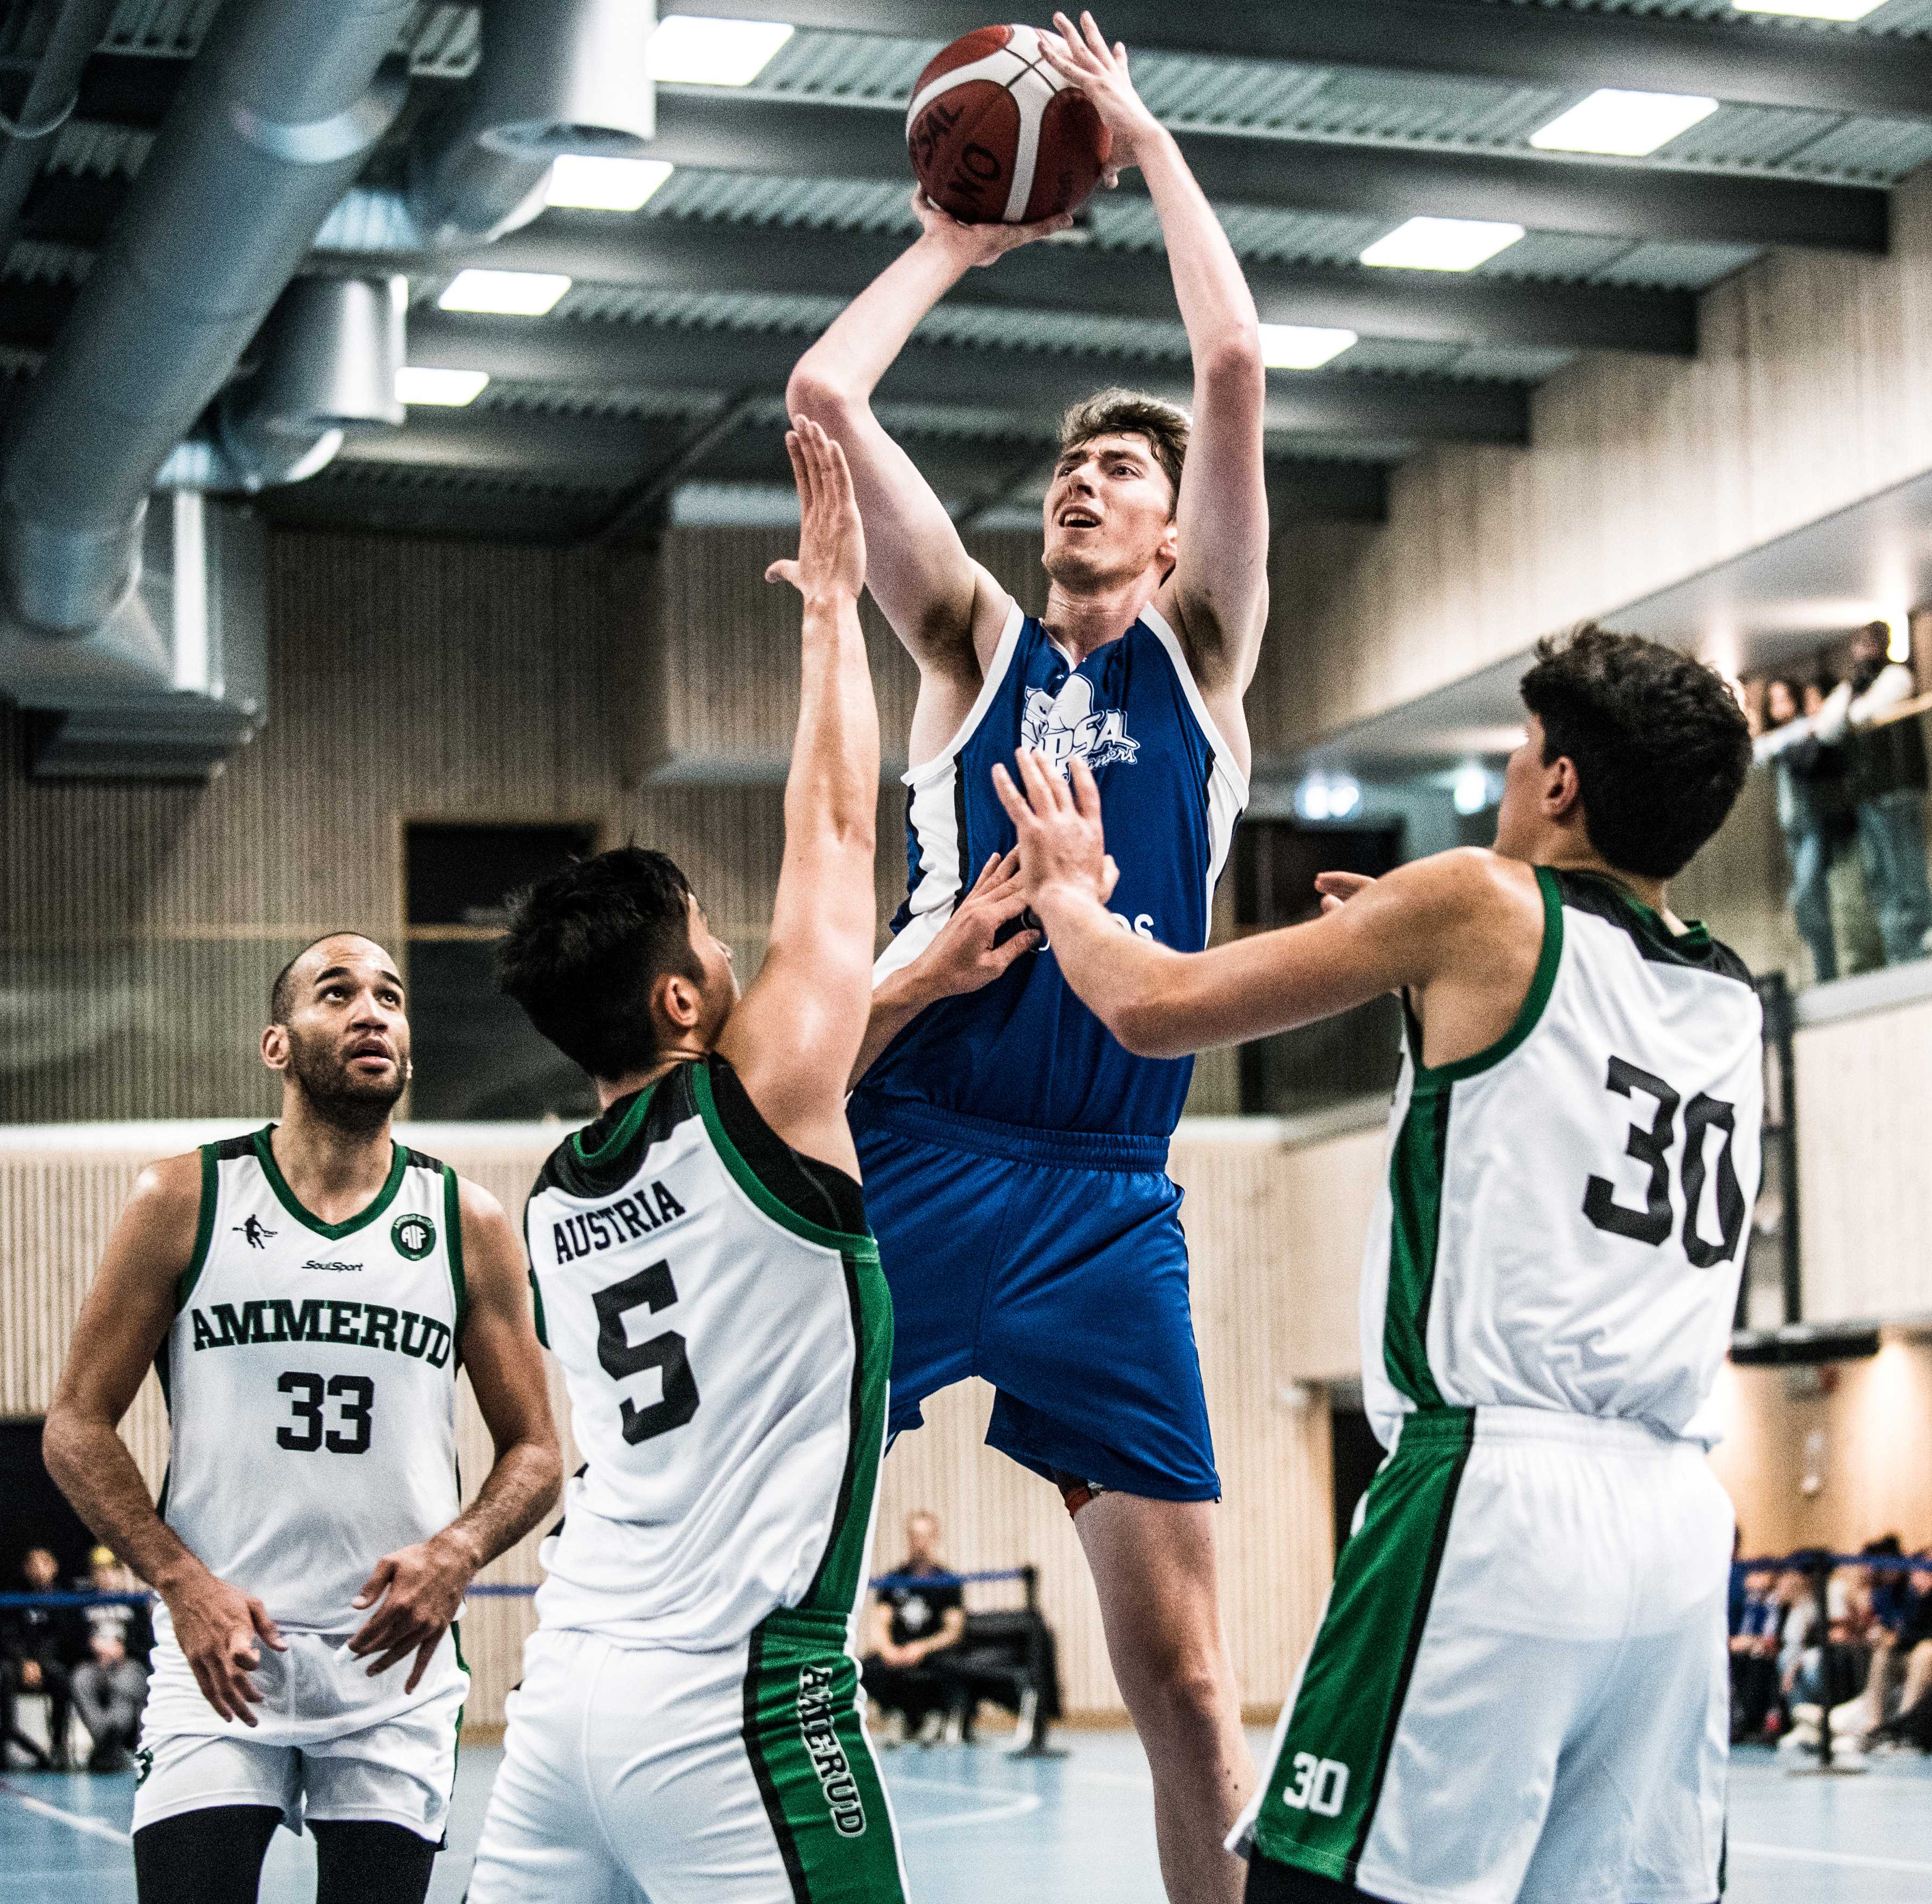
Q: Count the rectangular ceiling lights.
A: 8